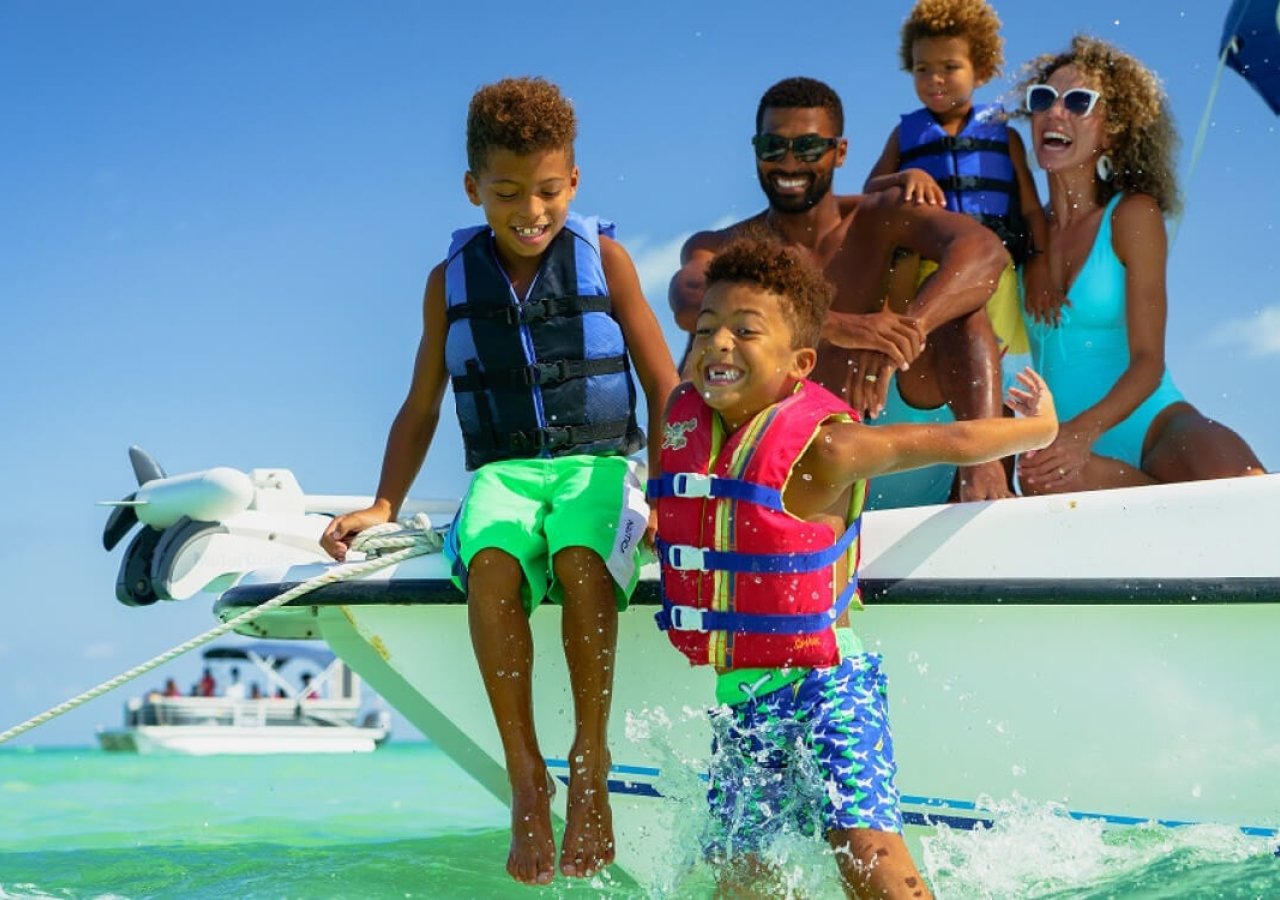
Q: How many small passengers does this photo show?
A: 3